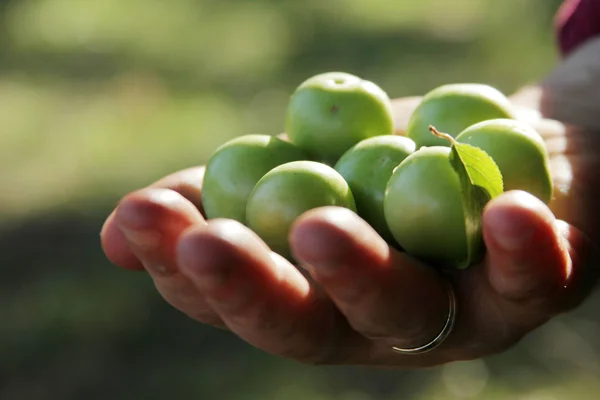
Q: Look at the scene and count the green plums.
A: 7